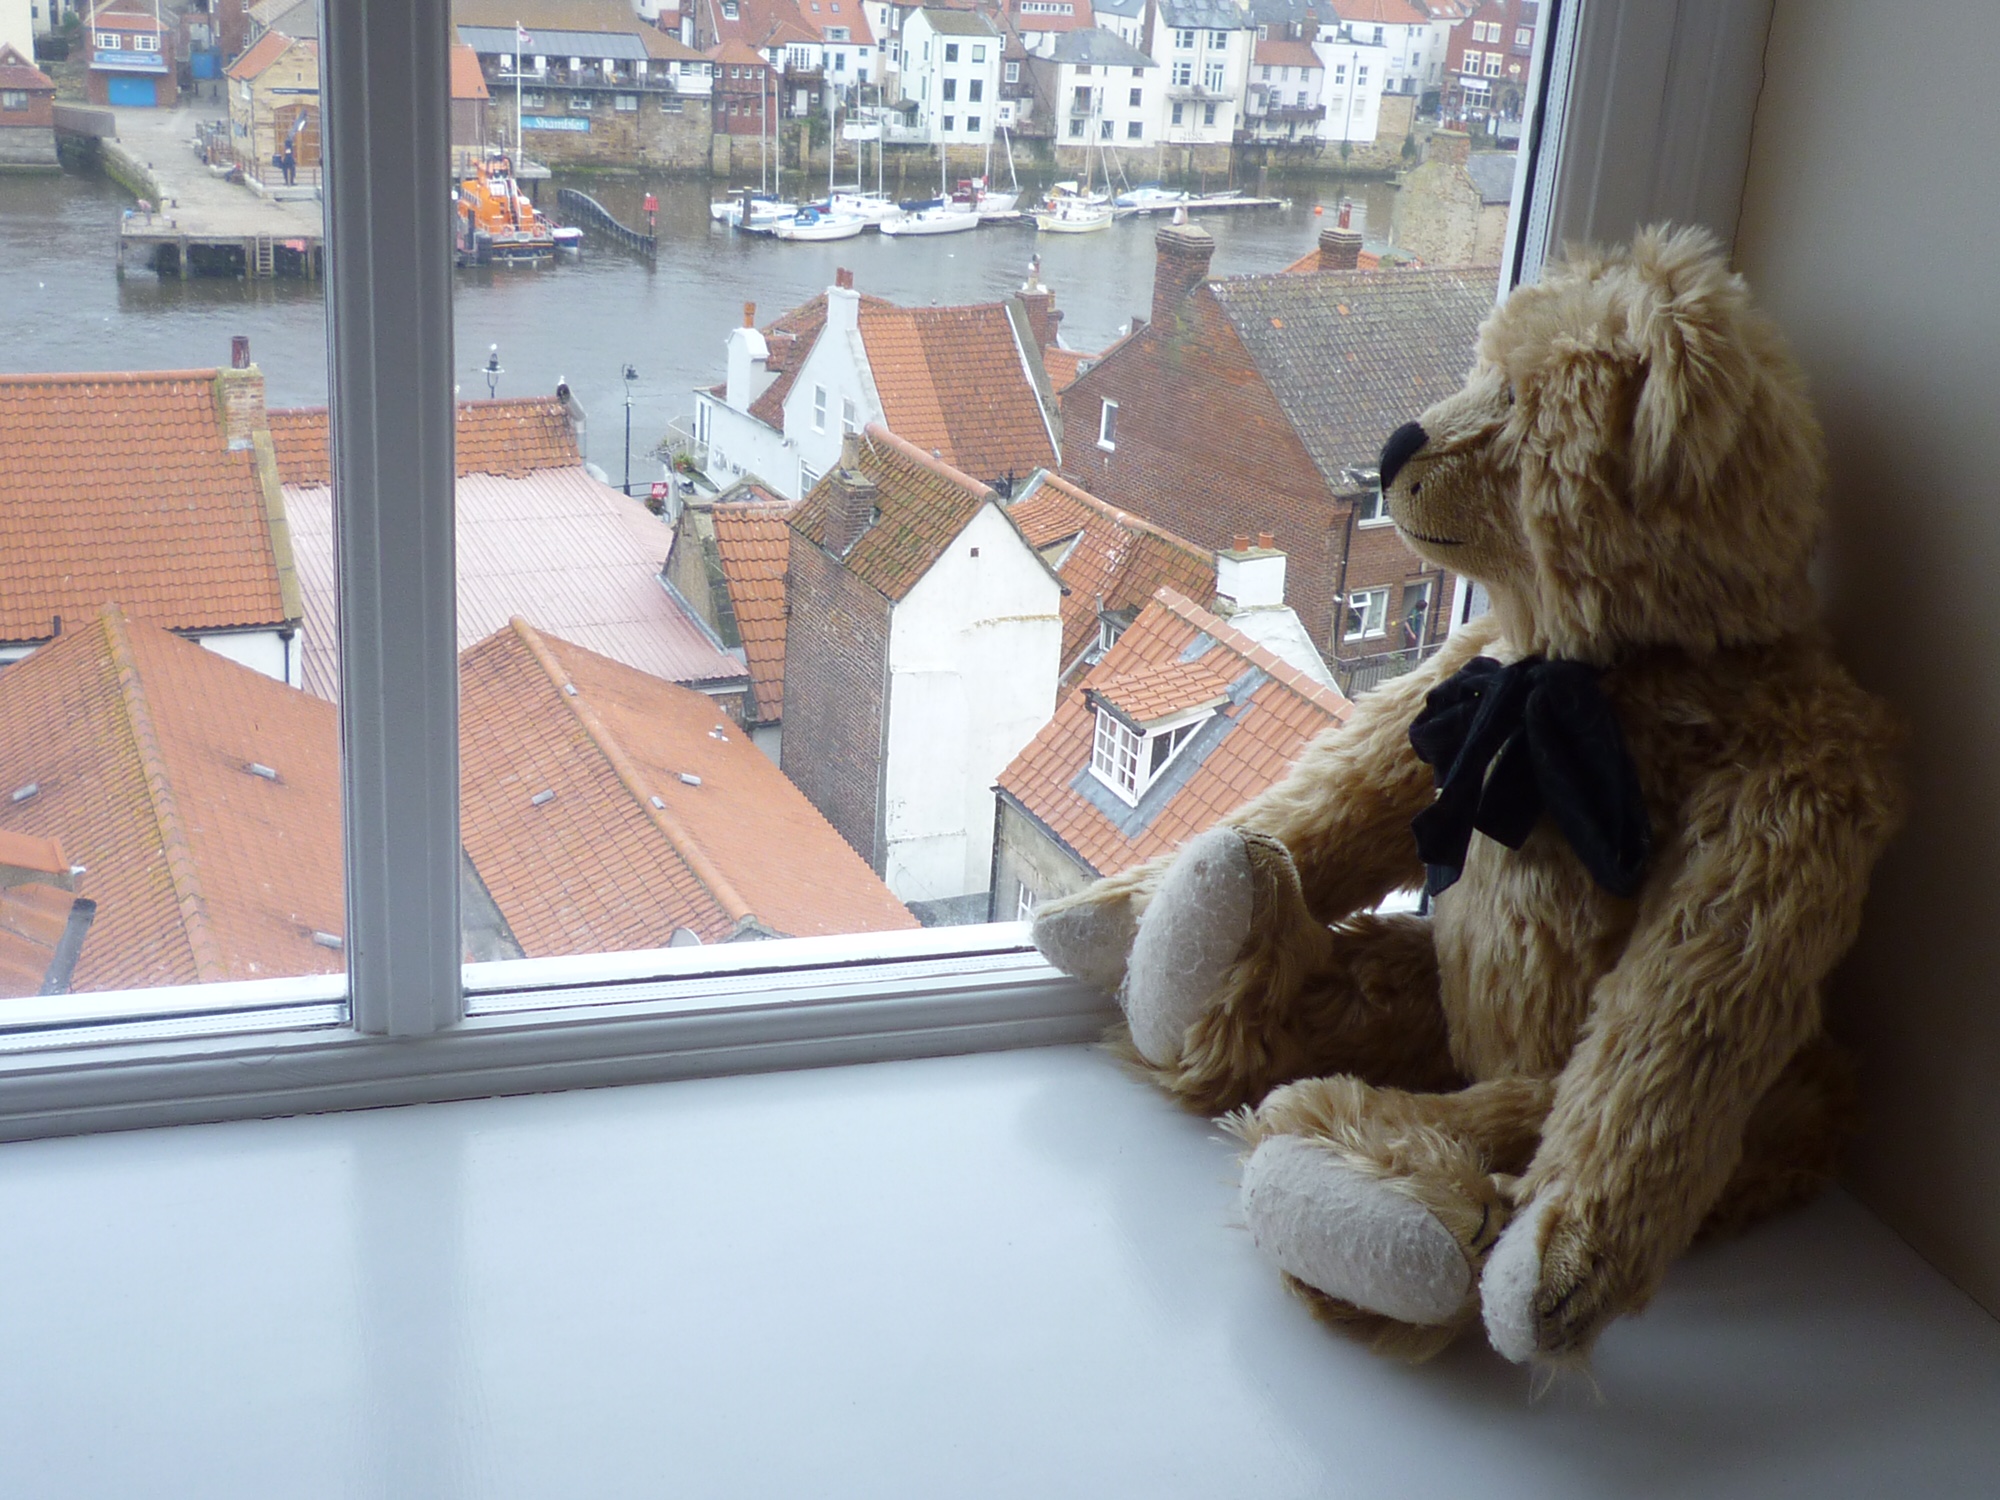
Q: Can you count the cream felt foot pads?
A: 2